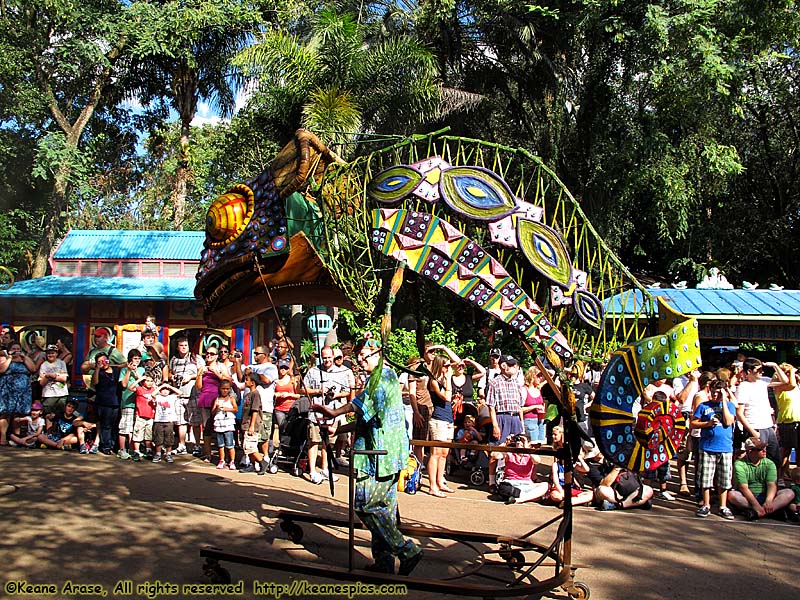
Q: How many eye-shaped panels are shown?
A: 4